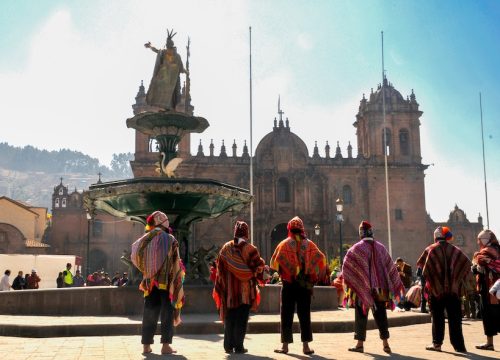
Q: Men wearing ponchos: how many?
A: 6